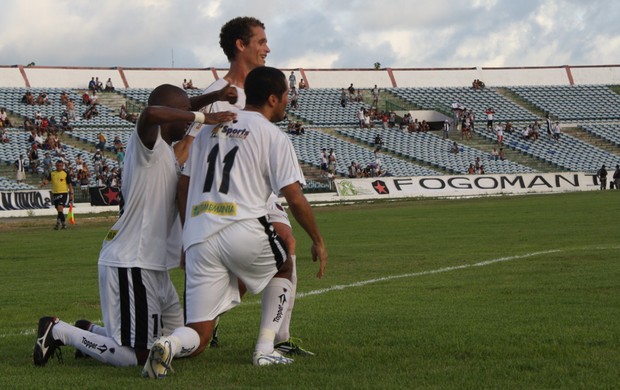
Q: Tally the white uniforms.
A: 3